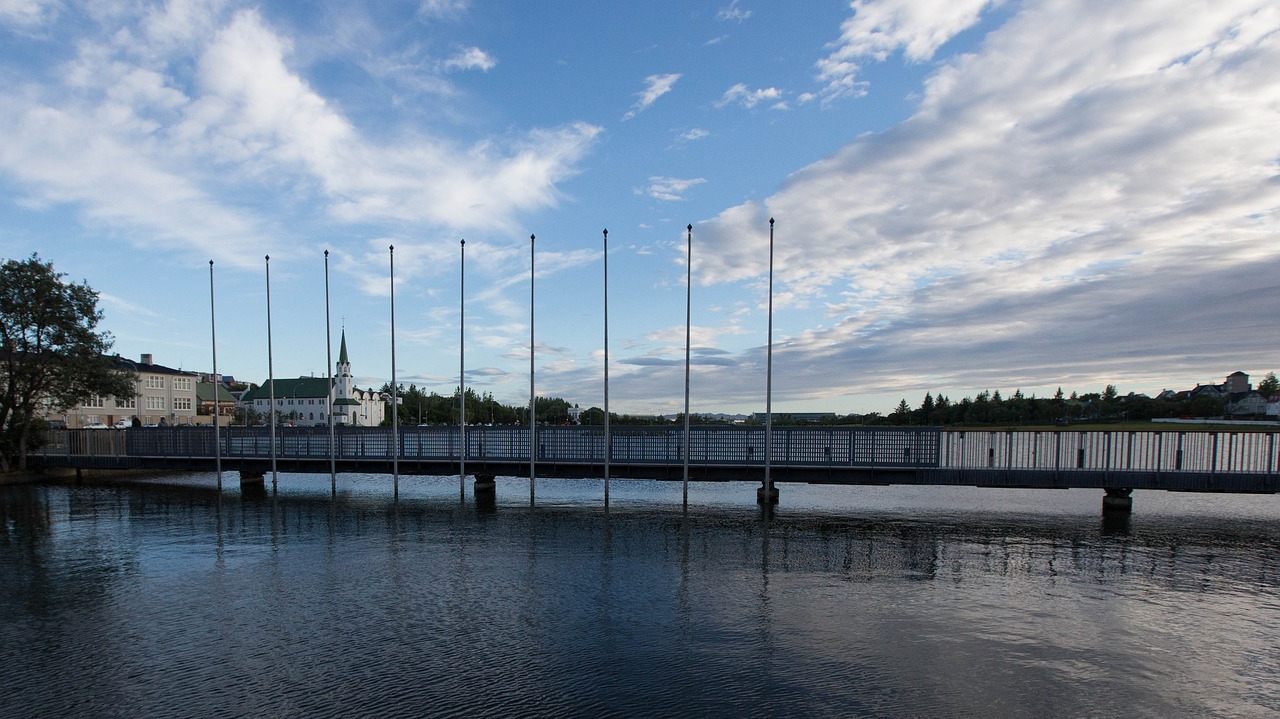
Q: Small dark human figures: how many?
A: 2